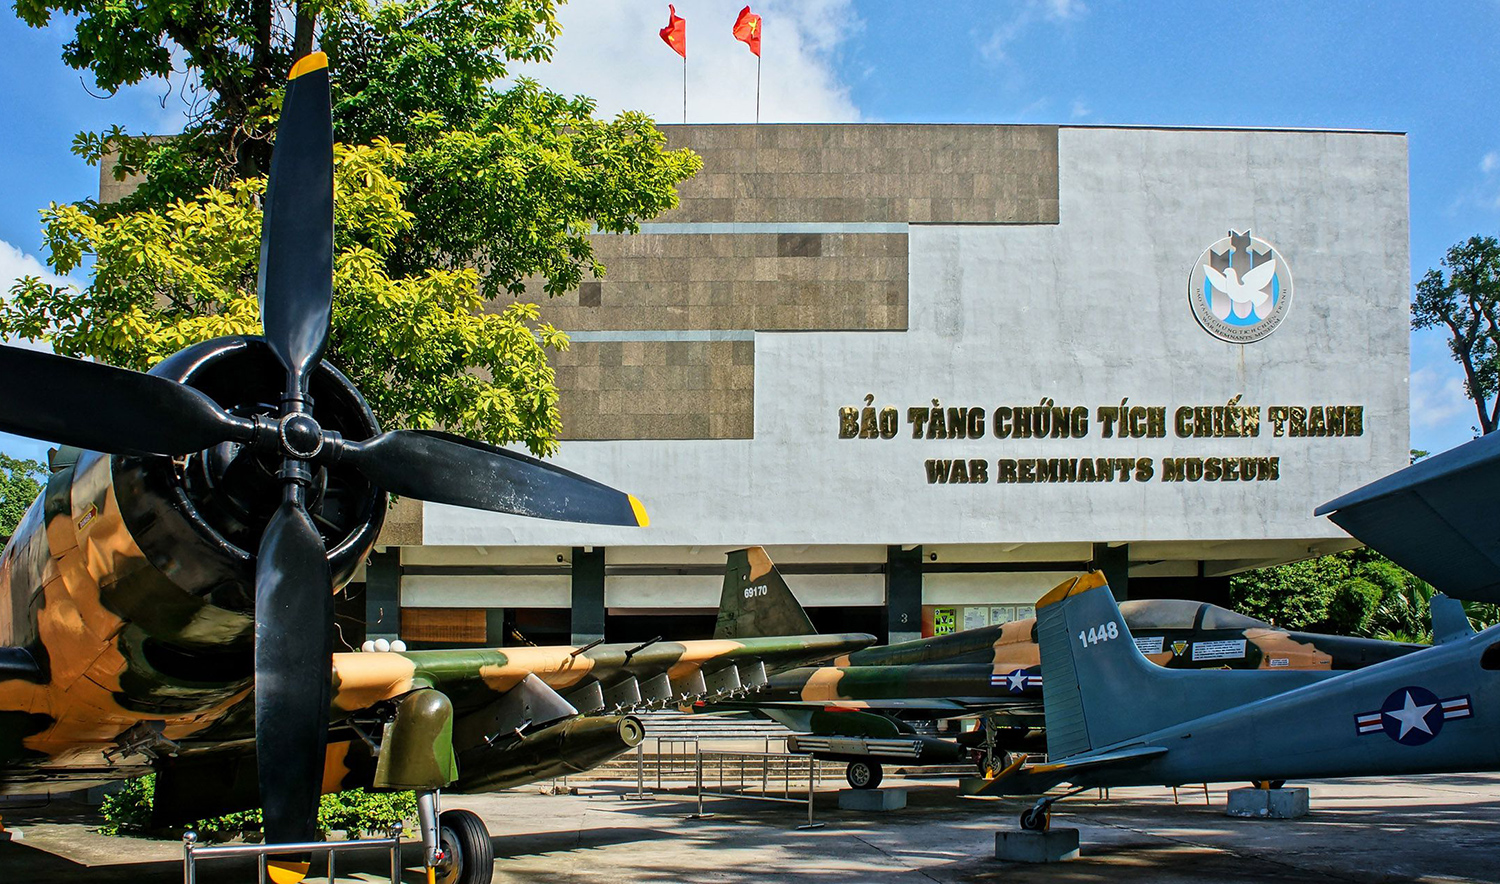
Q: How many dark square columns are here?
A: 4